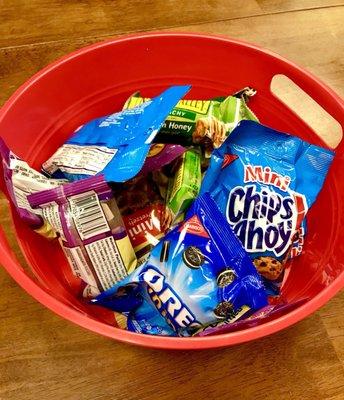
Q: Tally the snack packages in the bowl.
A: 9